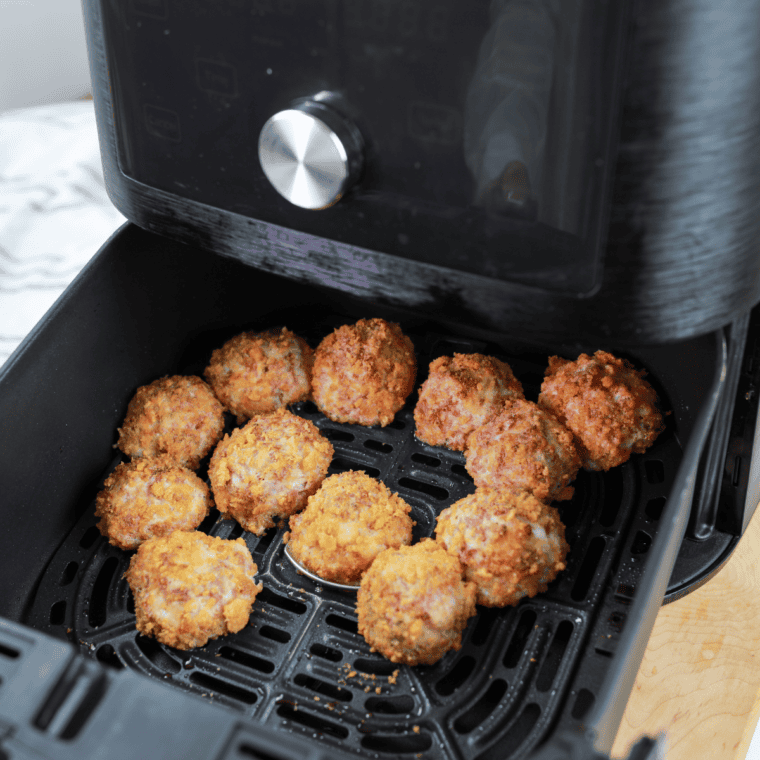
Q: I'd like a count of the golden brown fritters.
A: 12